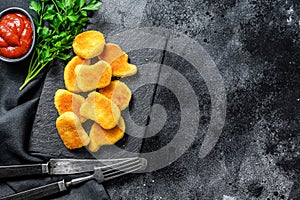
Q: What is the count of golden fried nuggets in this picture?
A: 9